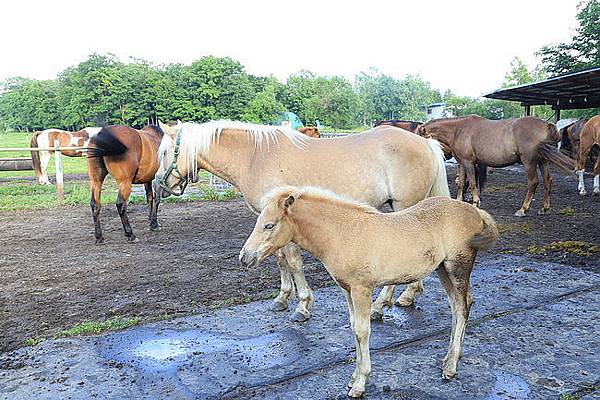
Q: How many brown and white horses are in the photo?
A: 1